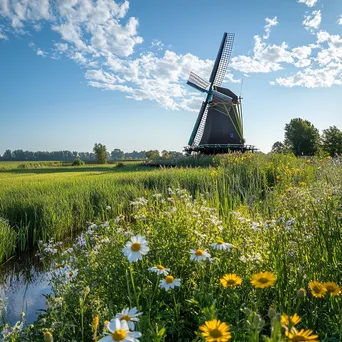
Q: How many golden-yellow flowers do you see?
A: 7